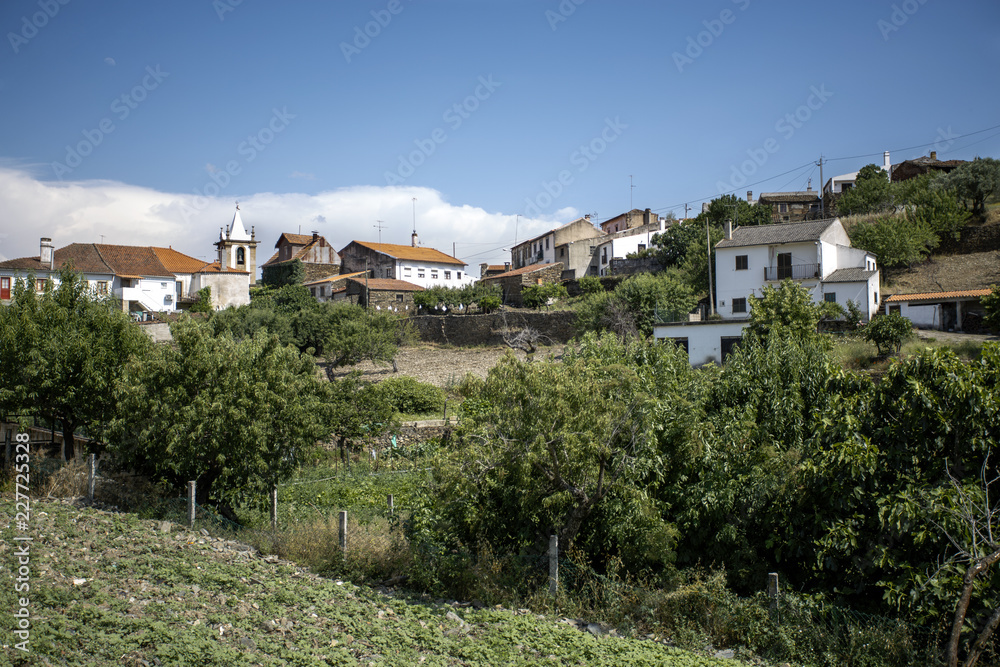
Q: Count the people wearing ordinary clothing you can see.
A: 0